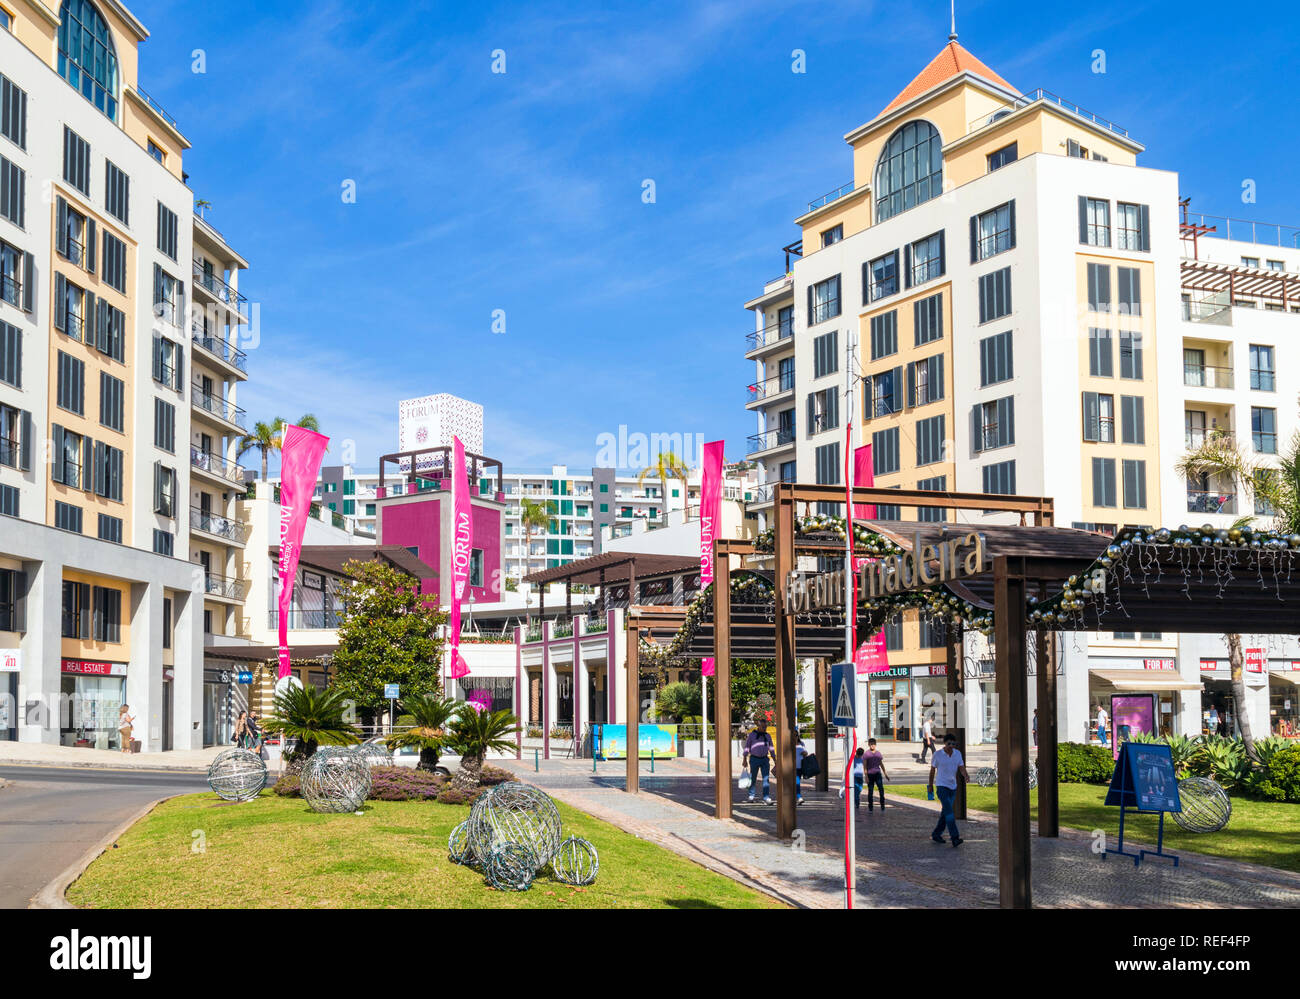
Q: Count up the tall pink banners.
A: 4